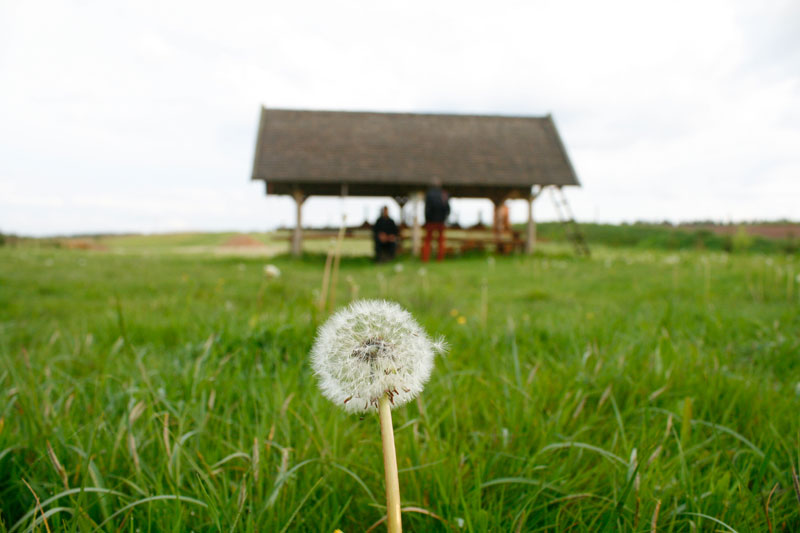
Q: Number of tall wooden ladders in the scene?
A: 1